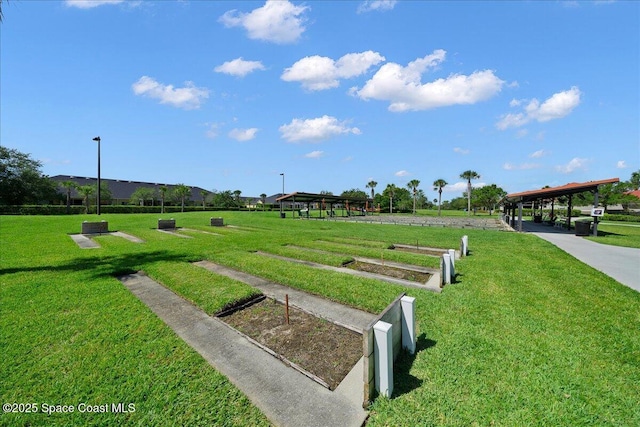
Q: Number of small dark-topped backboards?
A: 3